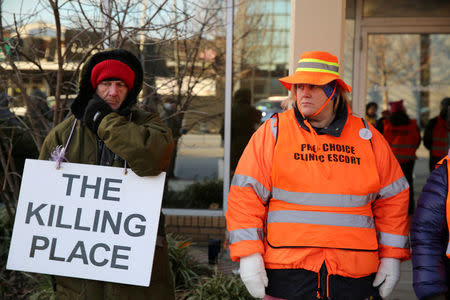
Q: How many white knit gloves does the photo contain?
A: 2